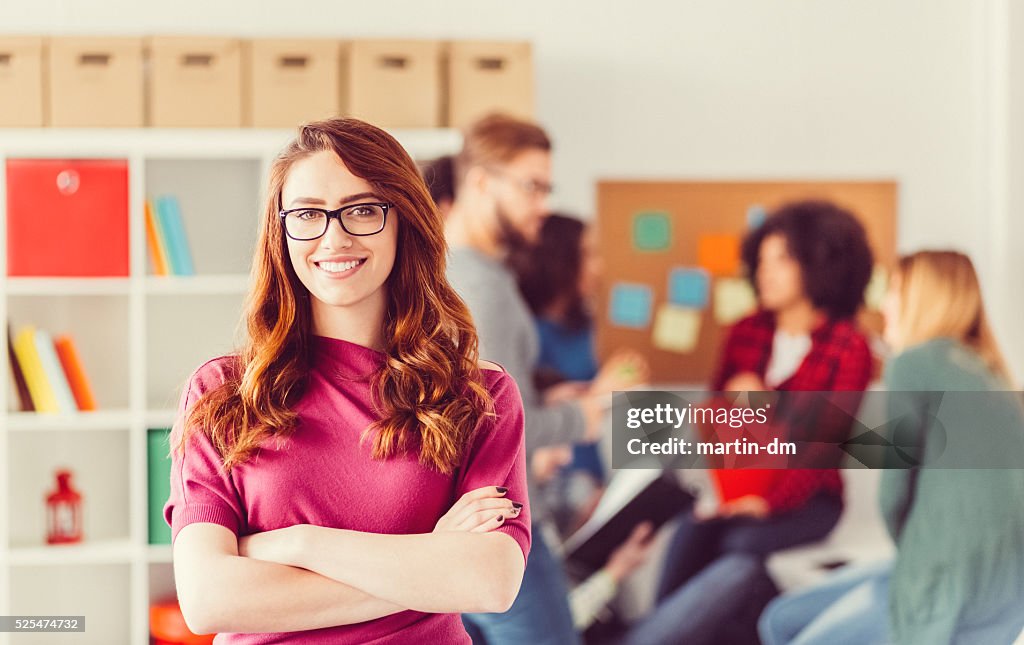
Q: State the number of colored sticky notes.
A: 8